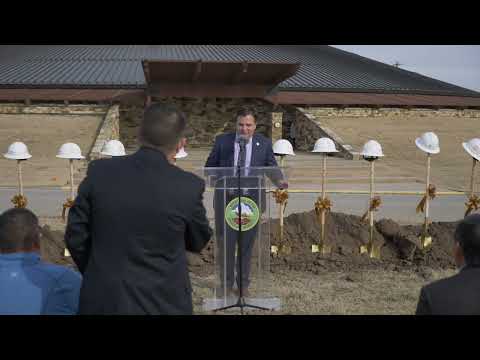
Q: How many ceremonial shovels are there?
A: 9